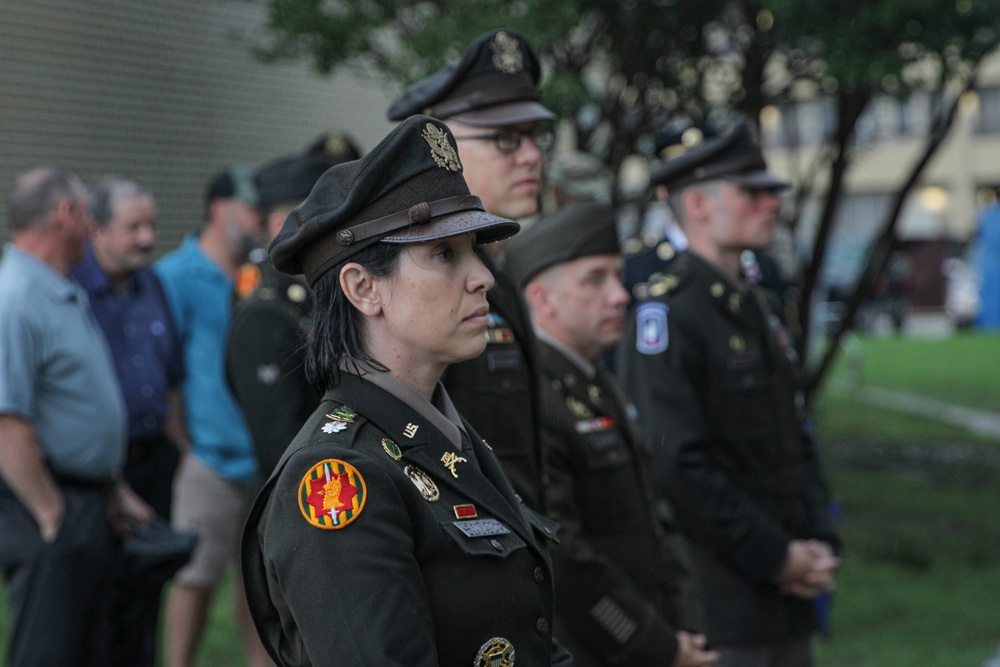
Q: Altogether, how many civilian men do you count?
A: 3